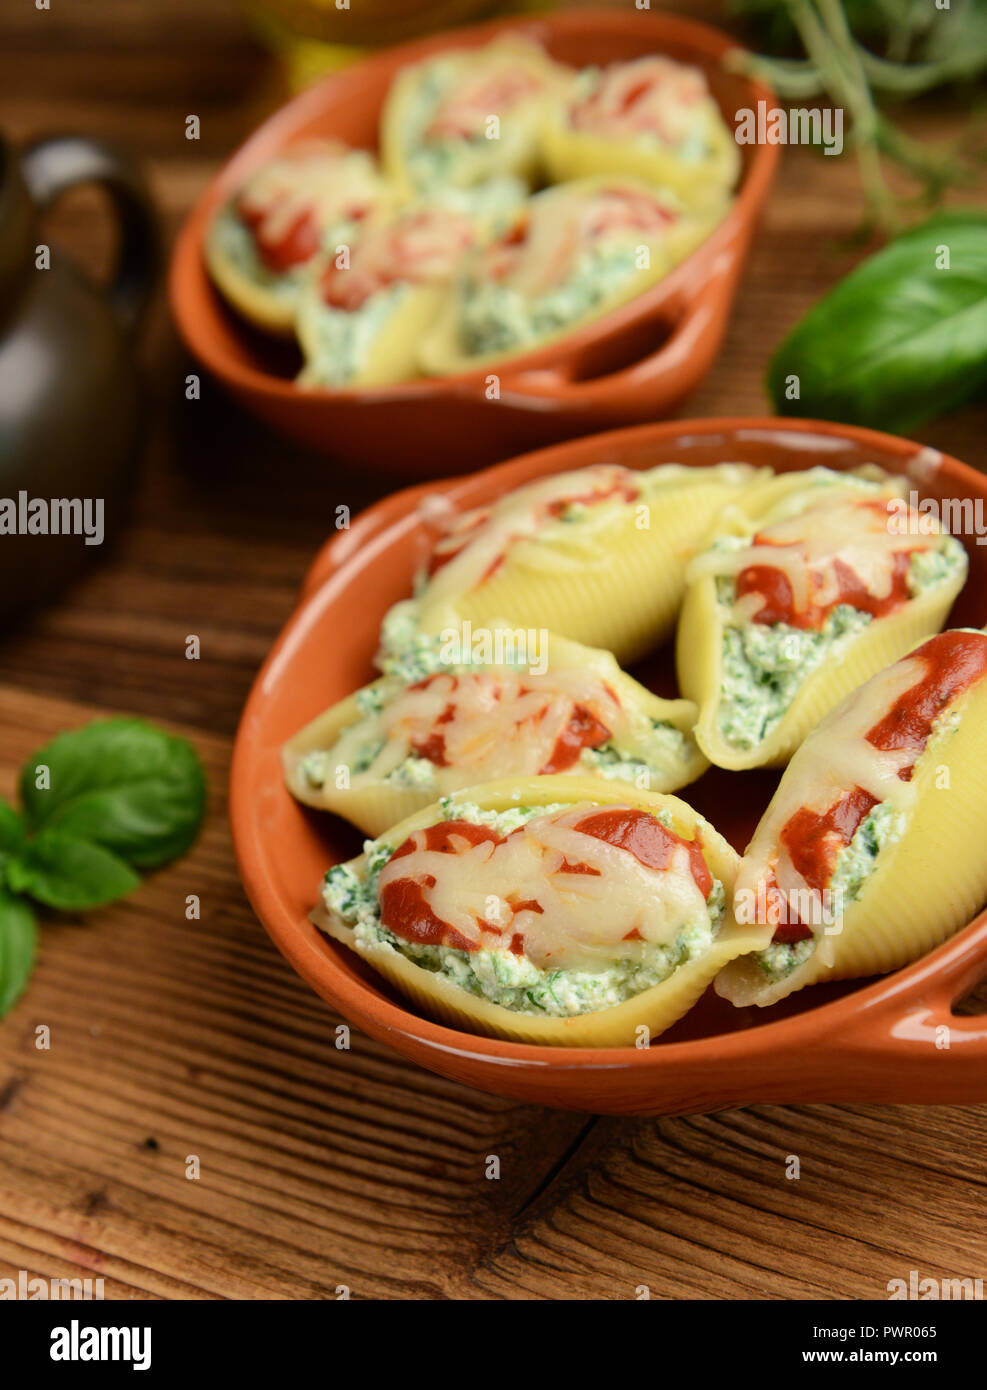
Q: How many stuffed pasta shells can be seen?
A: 10